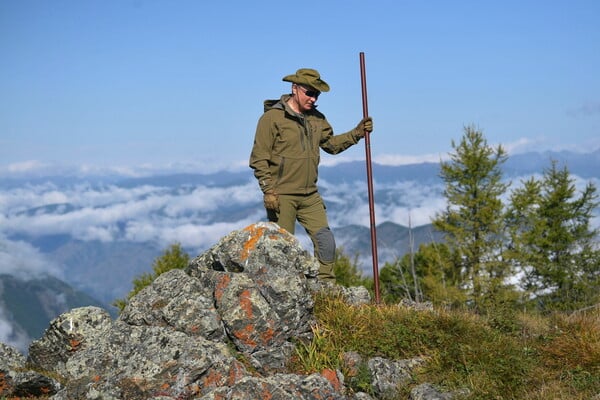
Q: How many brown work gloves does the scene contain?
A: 2